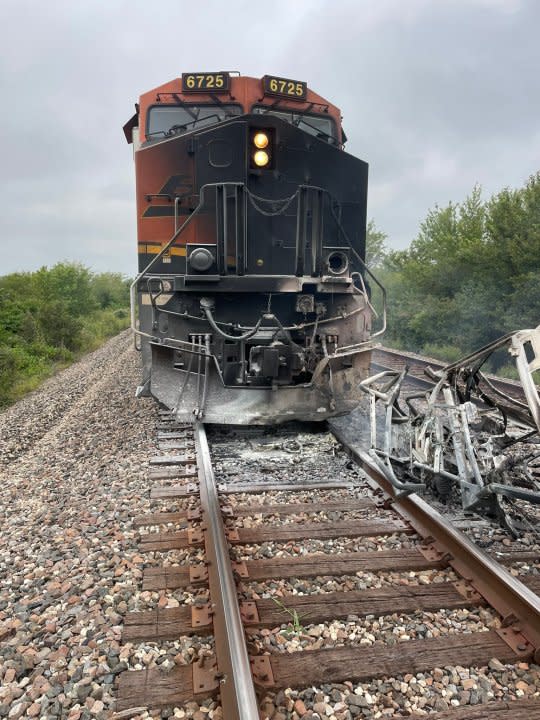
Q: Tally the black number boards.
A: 2